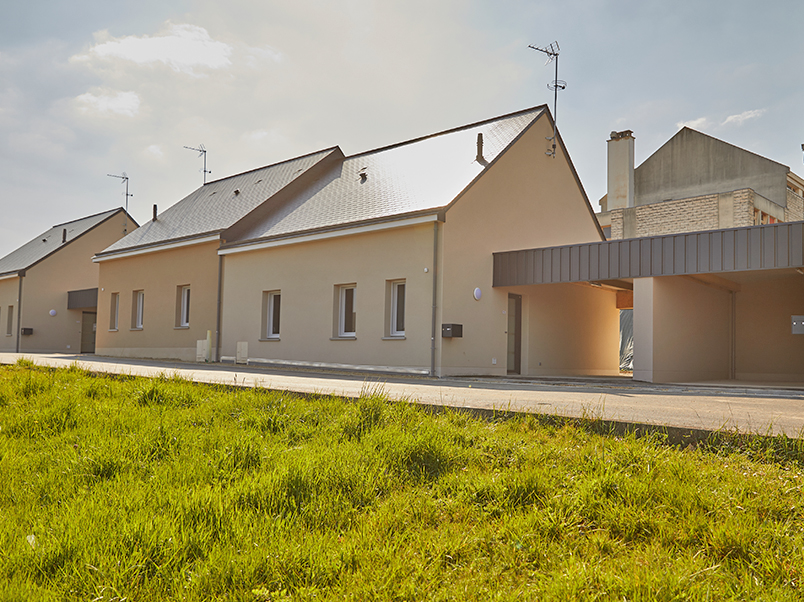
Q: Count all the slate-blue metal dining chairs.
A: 0